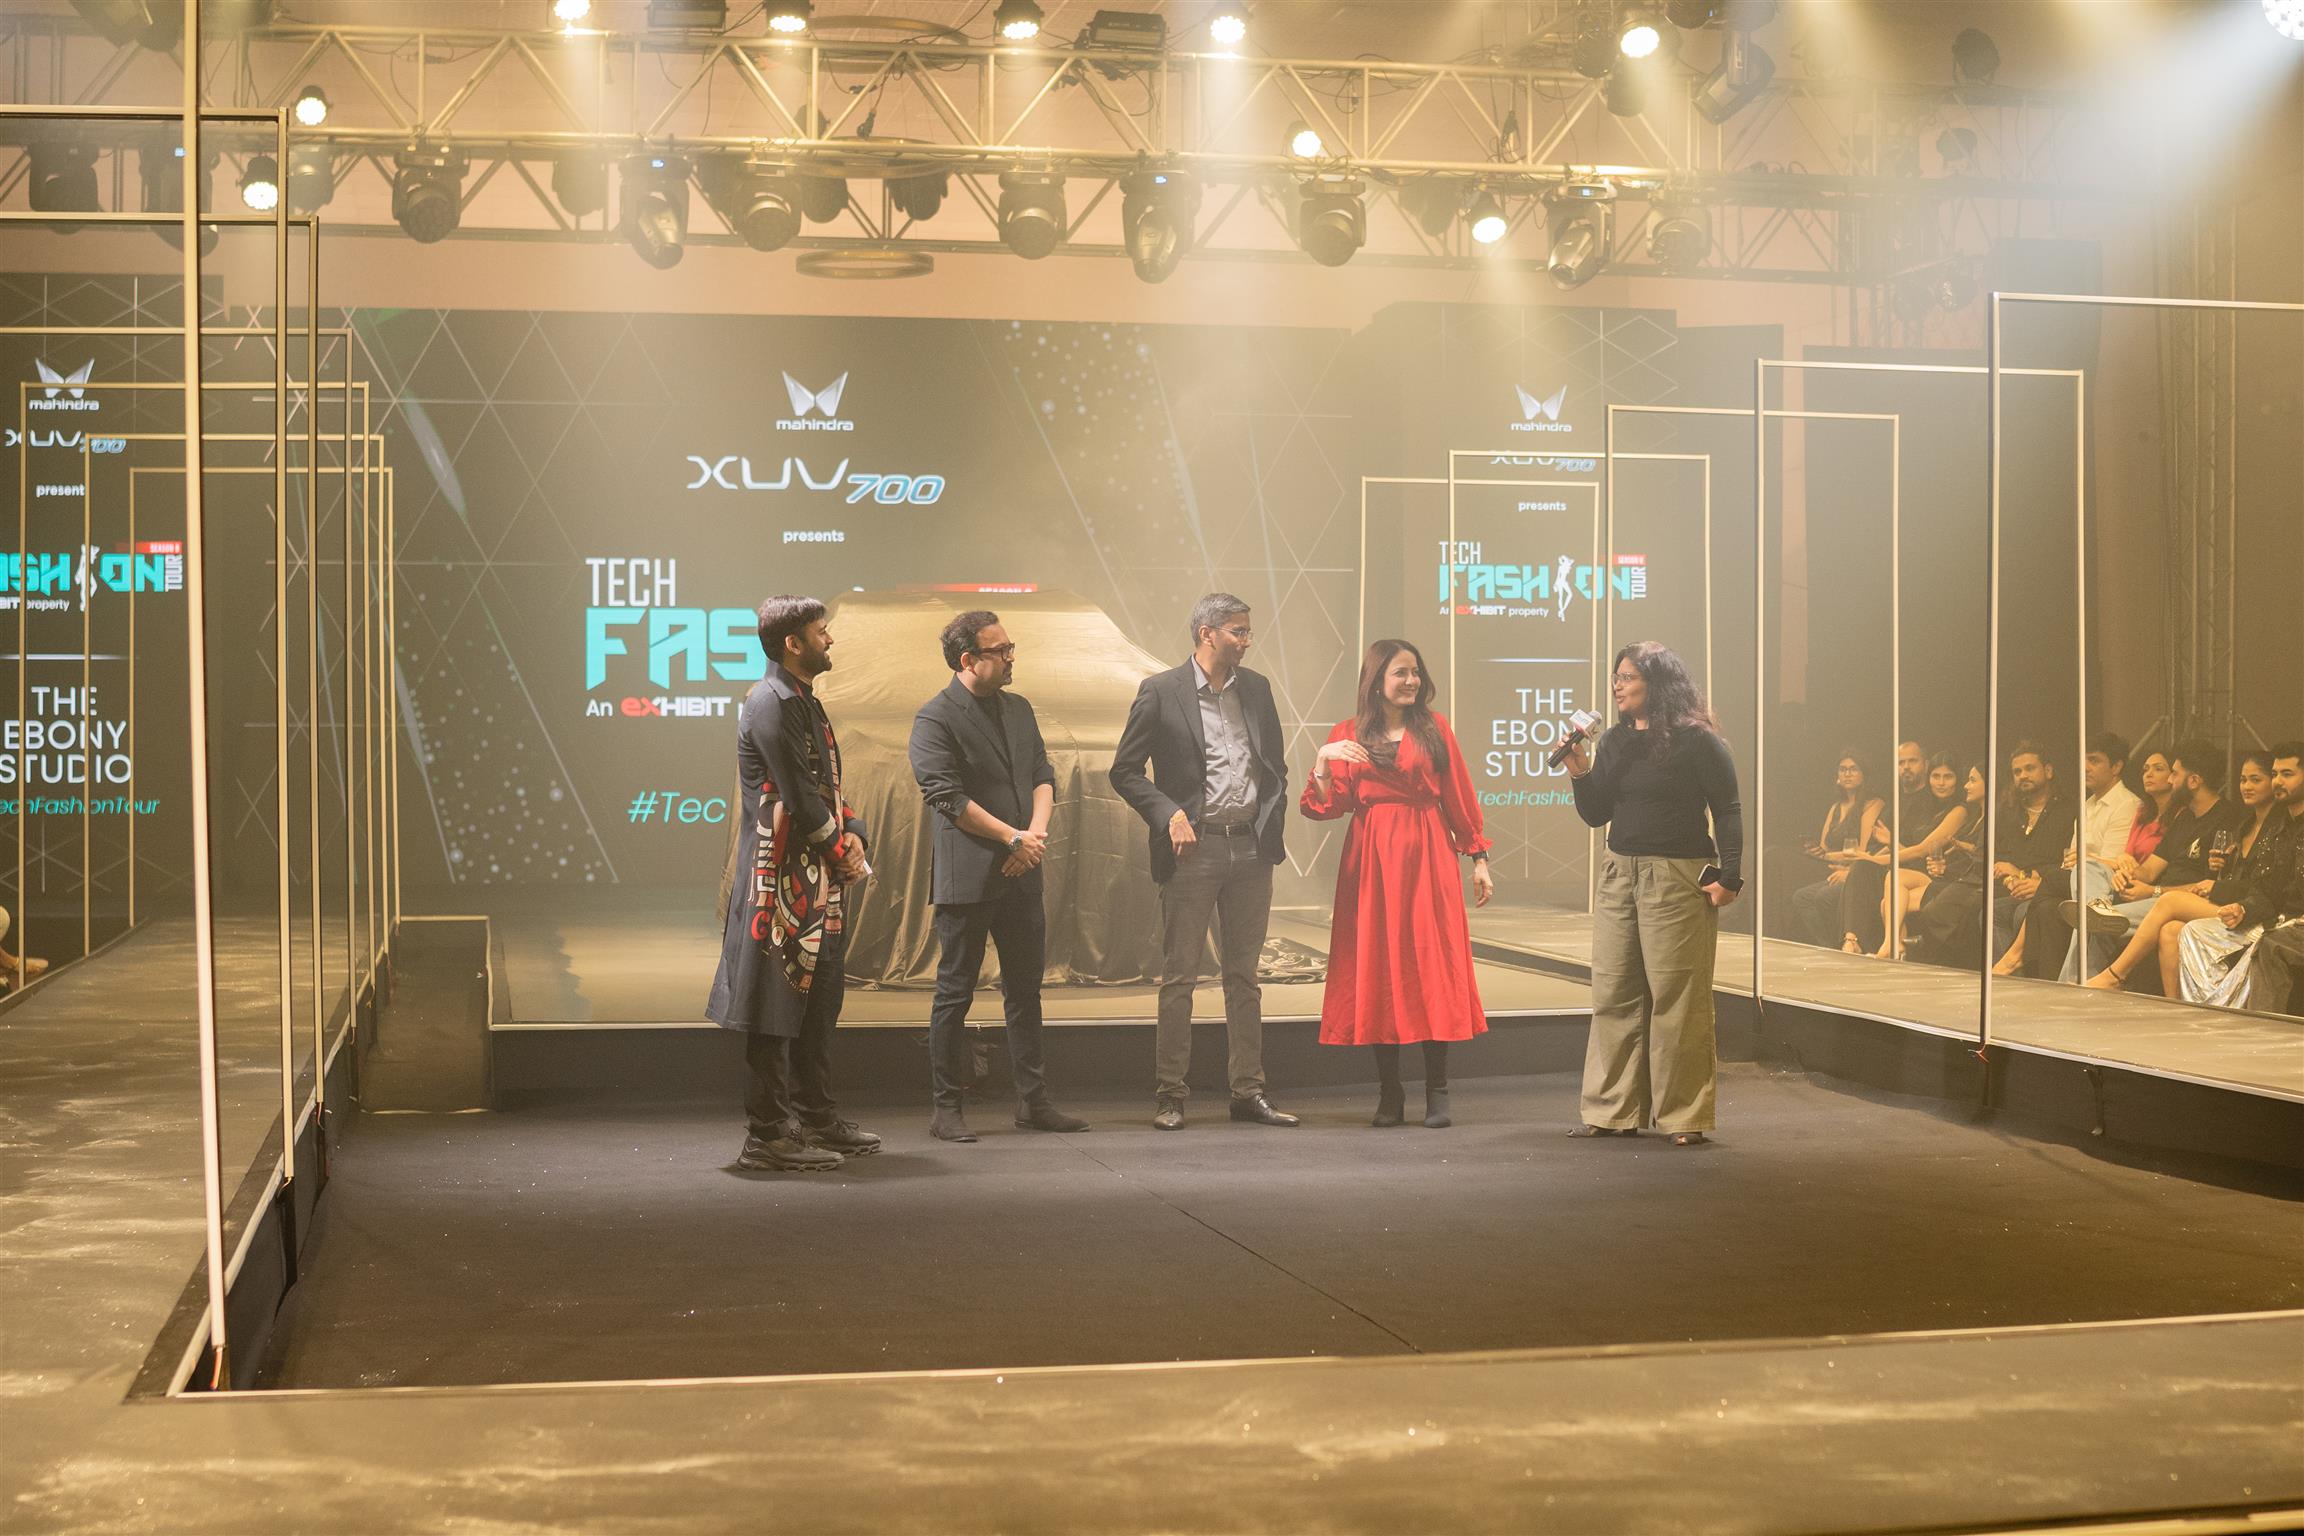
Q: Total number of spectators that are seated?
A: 10